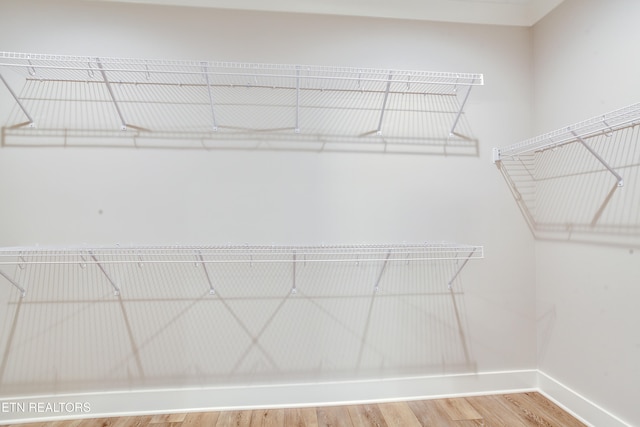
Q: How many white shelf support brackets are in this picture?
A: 13